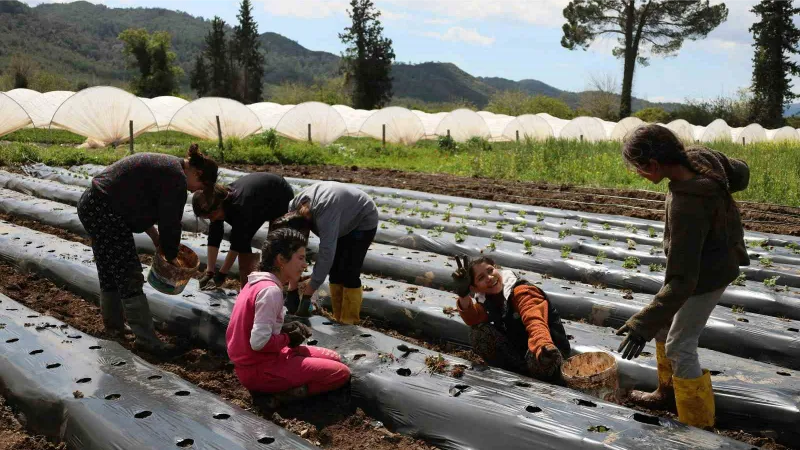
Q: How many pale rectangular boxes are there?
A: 0